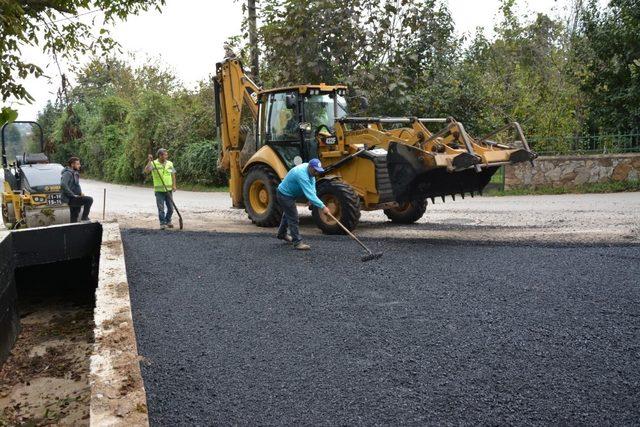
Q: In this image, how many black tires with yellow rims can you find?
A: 3